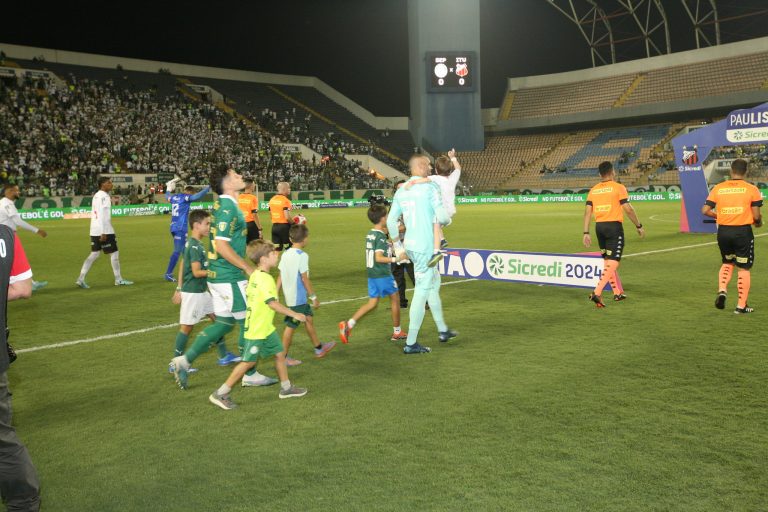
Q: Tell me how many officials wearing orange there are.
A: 4